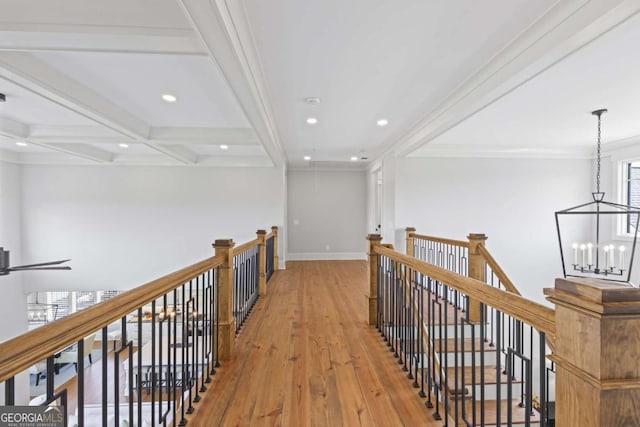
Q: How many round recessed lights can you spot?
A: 8